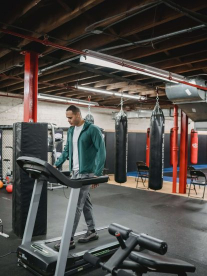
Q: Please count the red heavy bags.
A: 3